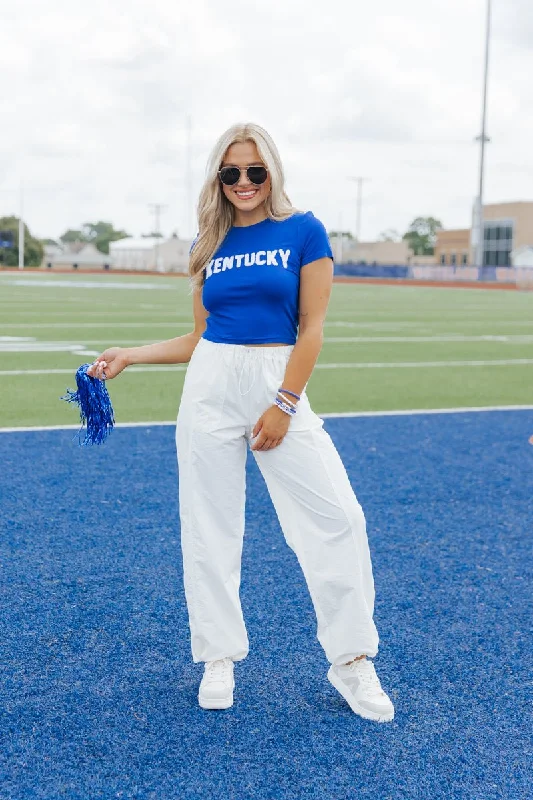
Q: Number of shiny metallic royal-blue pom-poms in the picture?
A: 1